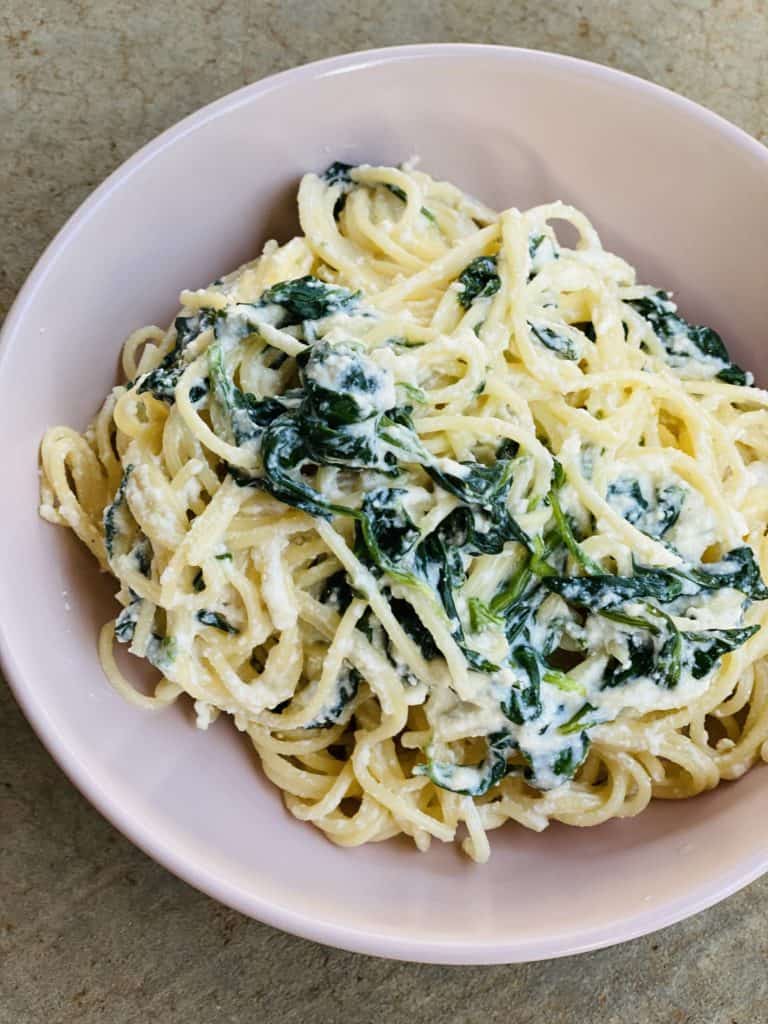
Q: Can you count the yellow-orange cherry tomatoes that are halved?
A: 0